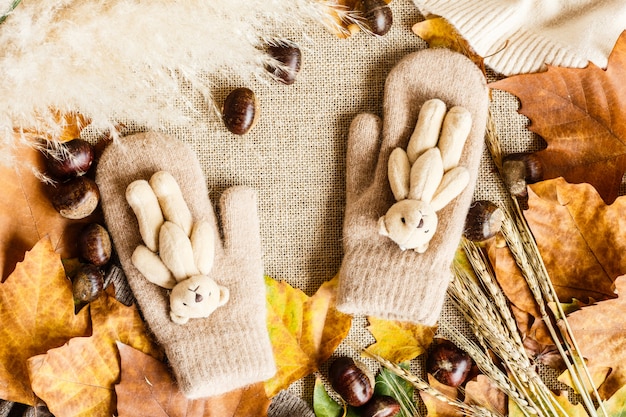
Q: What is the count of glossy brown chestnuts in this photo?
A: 12